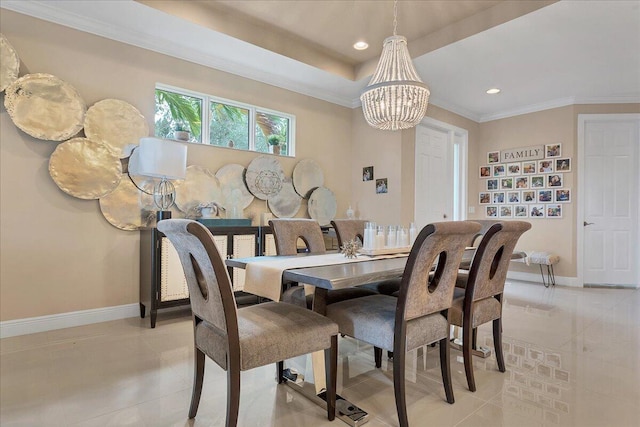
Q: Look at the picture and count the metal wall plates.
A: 12